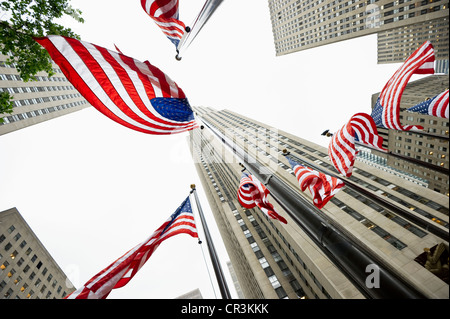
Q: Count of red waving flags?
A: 8